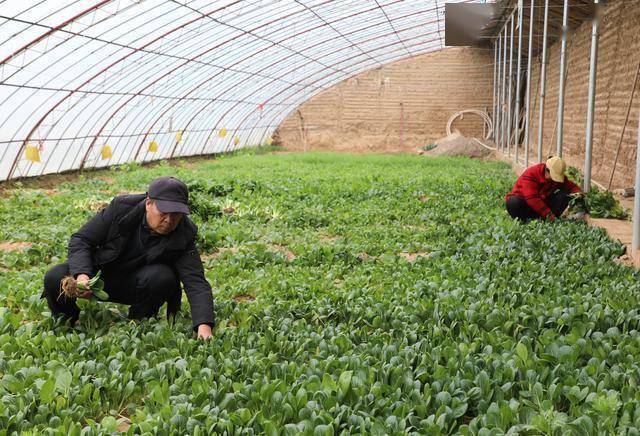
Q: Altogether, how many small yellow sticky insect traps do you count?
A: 7